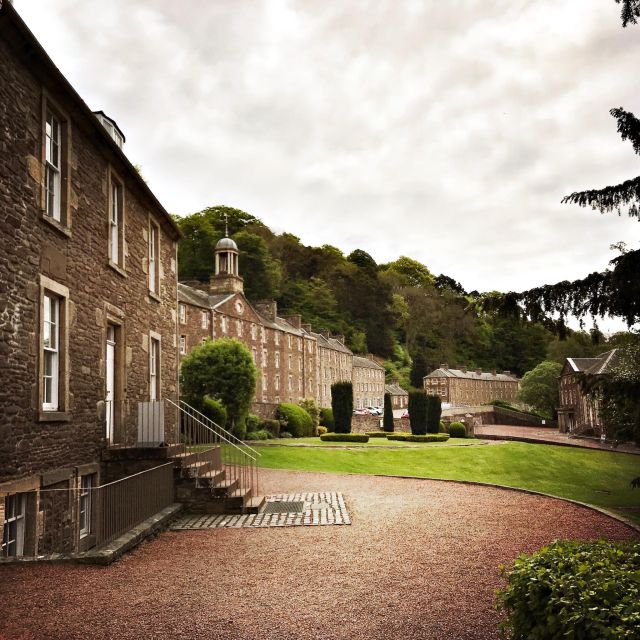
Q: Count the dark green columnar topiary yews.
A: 4